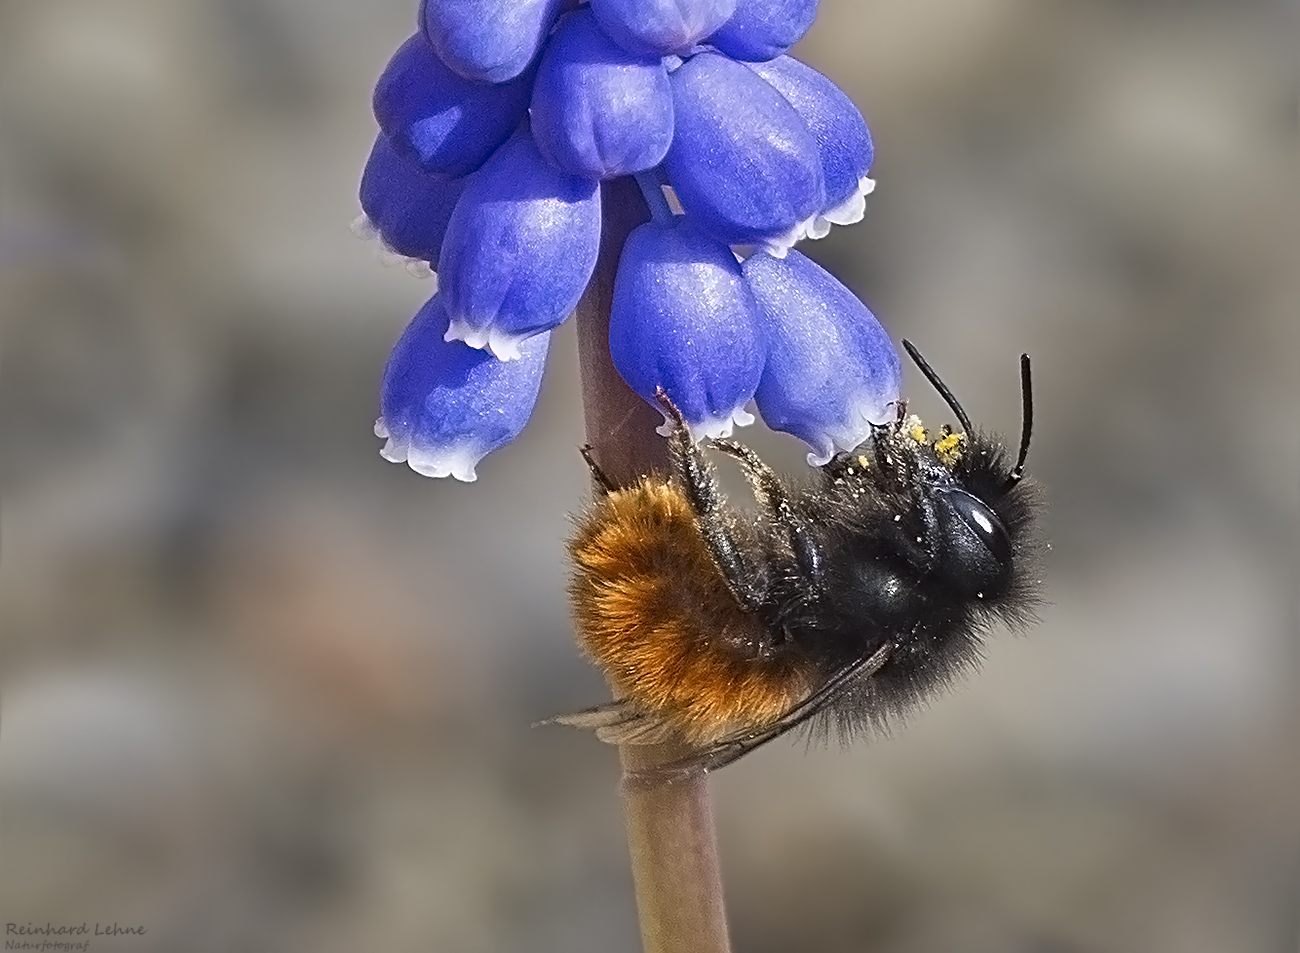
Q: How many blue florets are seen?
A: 12